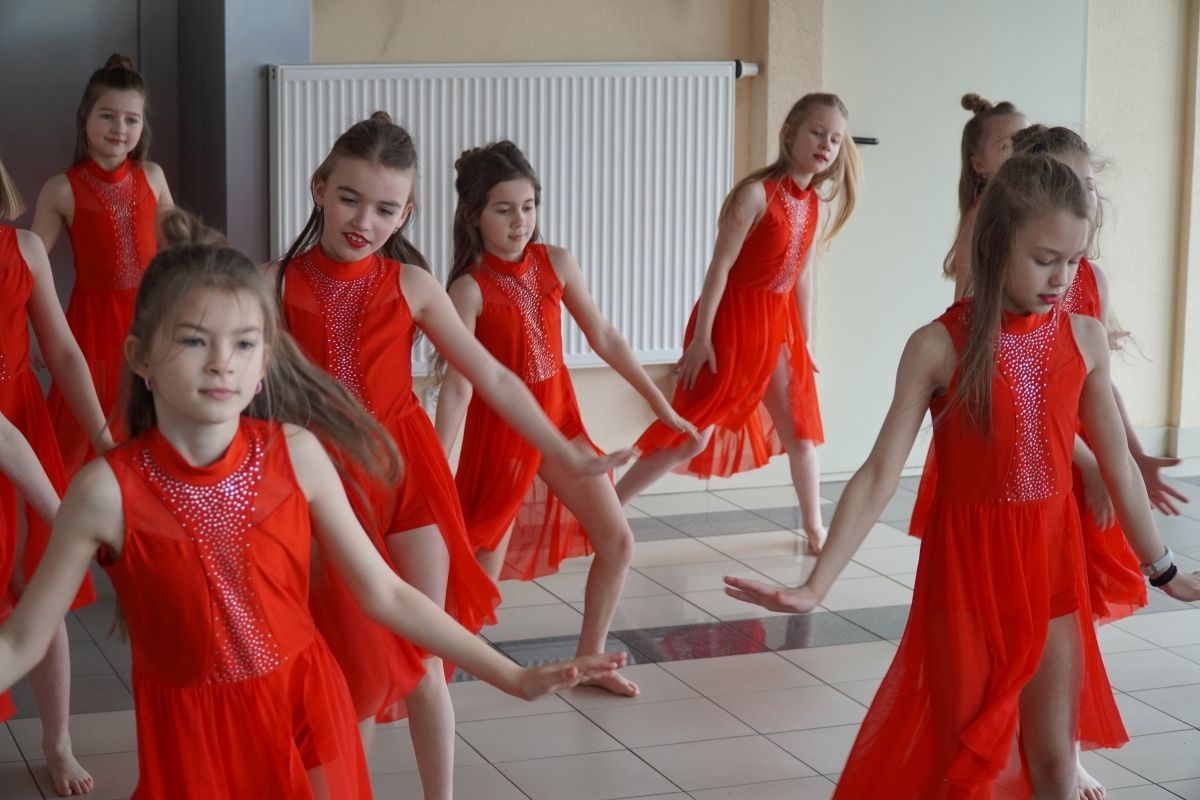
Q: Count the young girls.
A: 9